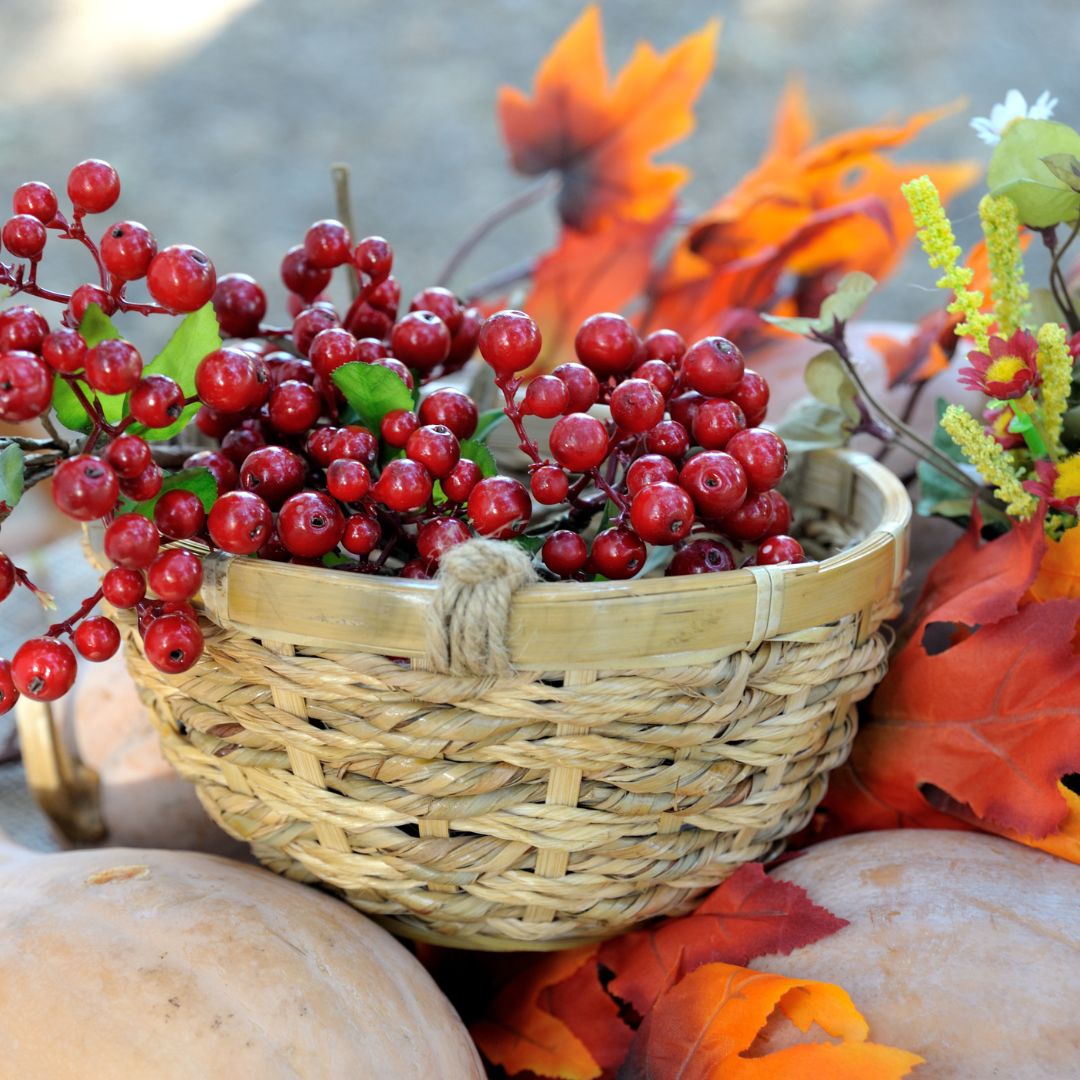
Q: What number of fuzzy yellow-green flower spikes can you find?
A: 4